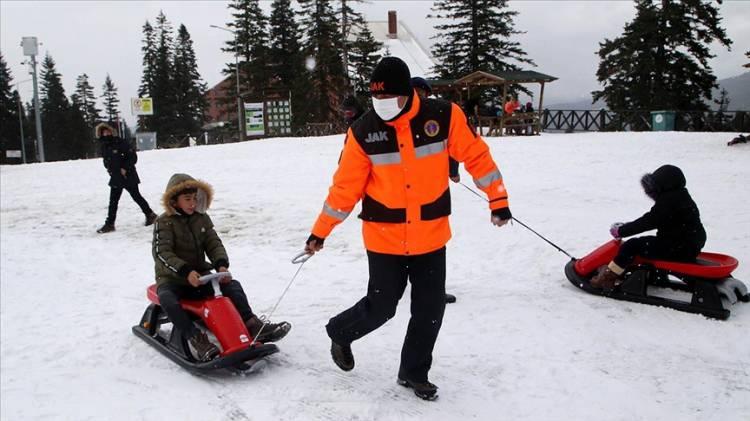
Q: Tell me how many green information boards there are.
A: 2